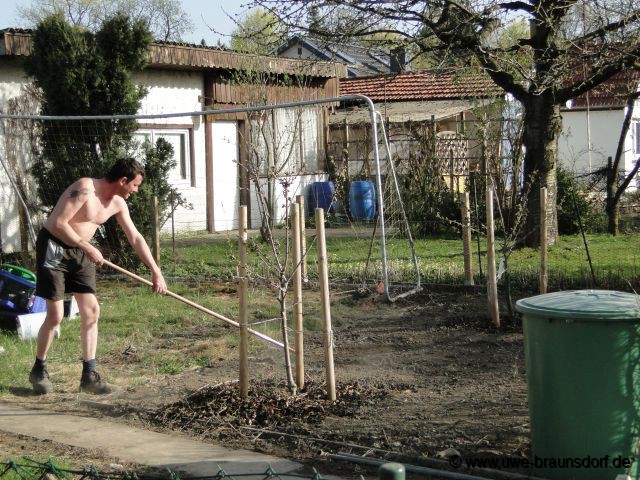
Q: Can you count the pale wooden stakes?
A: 8